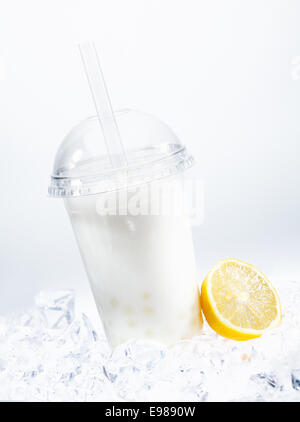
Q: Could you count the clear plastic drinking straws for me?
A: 1